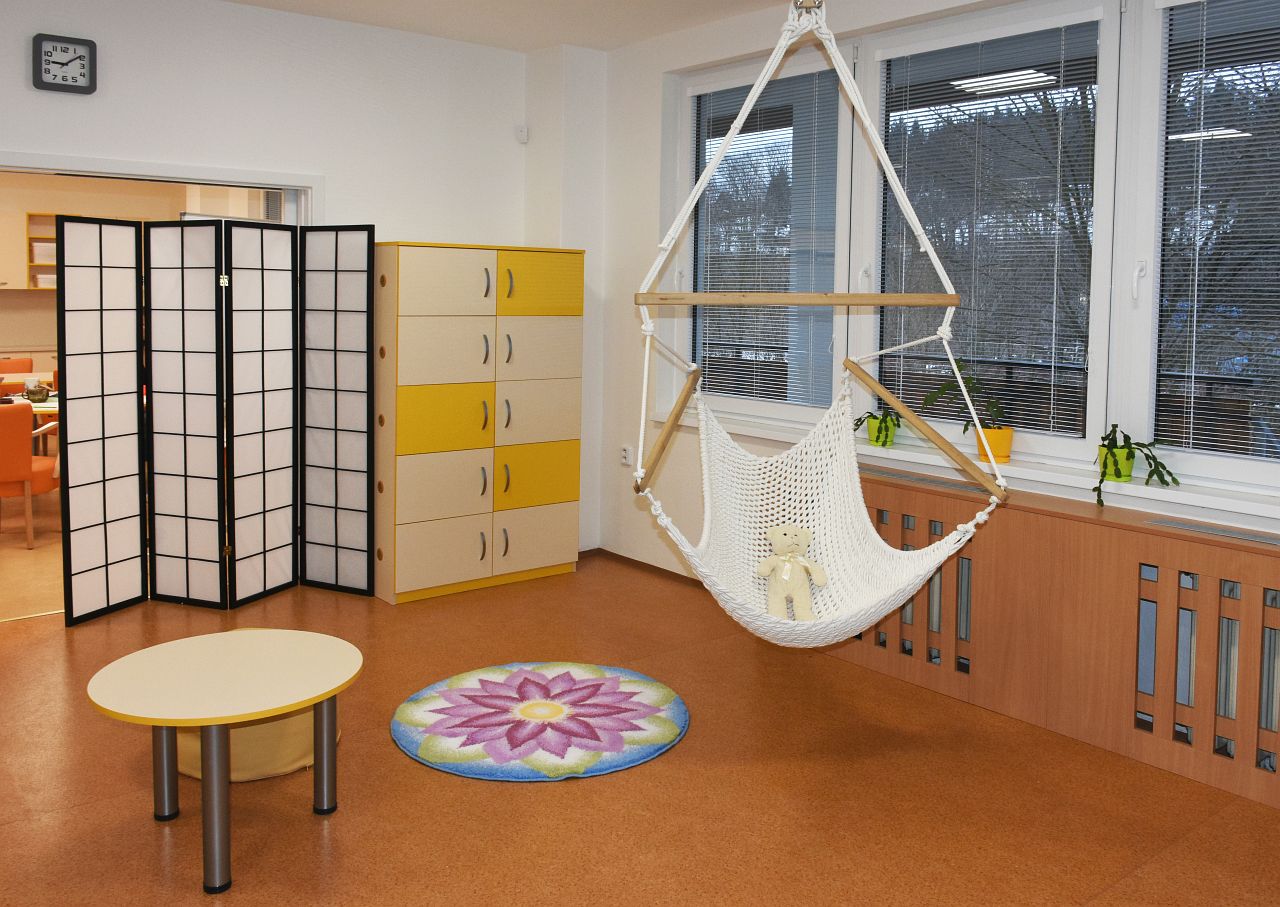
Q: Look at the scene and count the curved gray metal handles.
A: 10